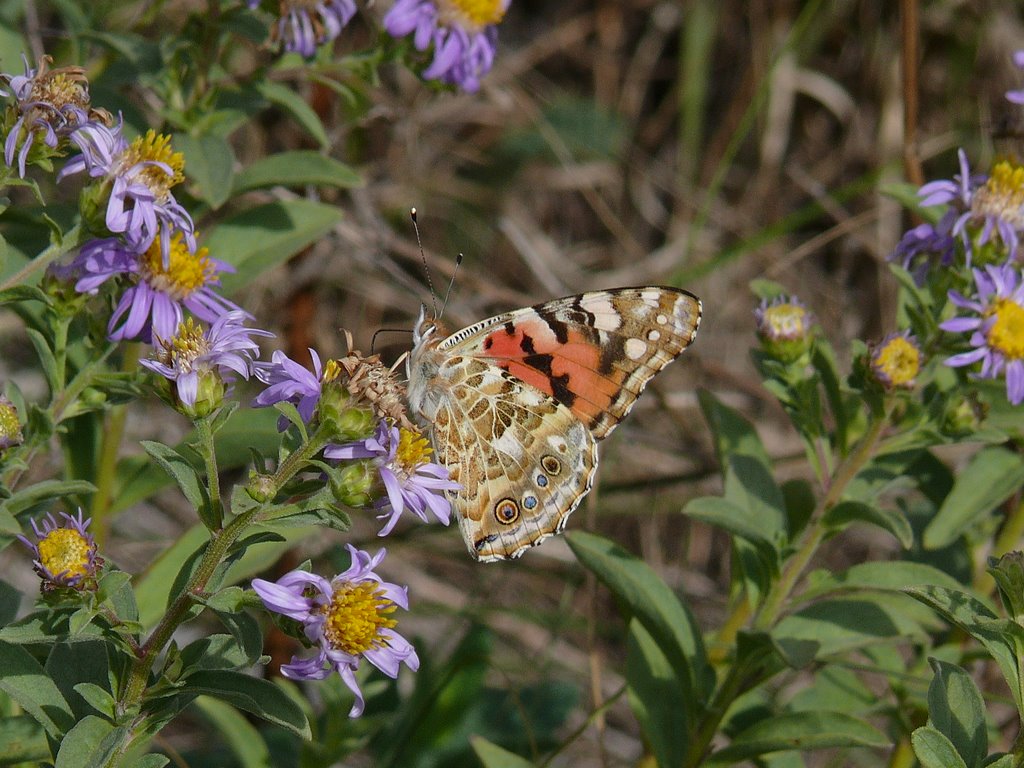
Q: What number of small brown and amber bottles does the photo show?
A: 0